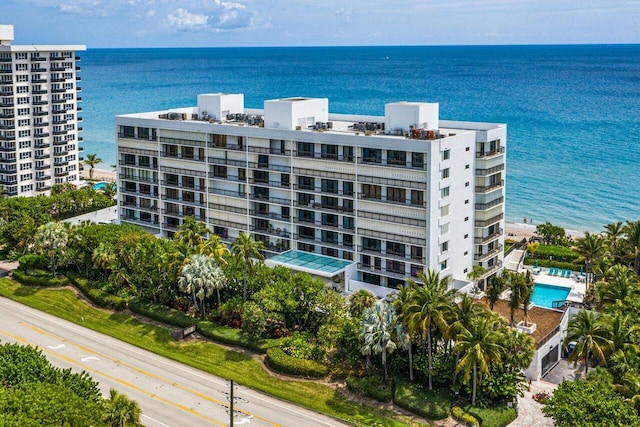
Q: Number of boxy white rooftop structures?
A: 3